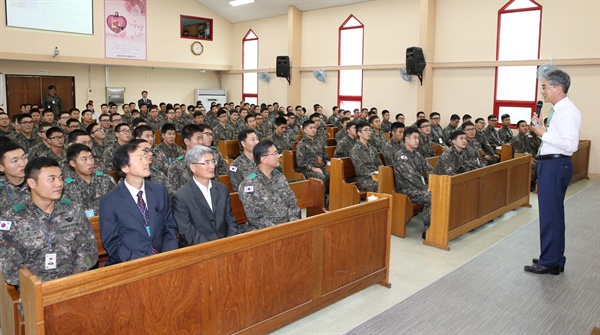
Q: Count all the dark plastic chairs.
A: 0